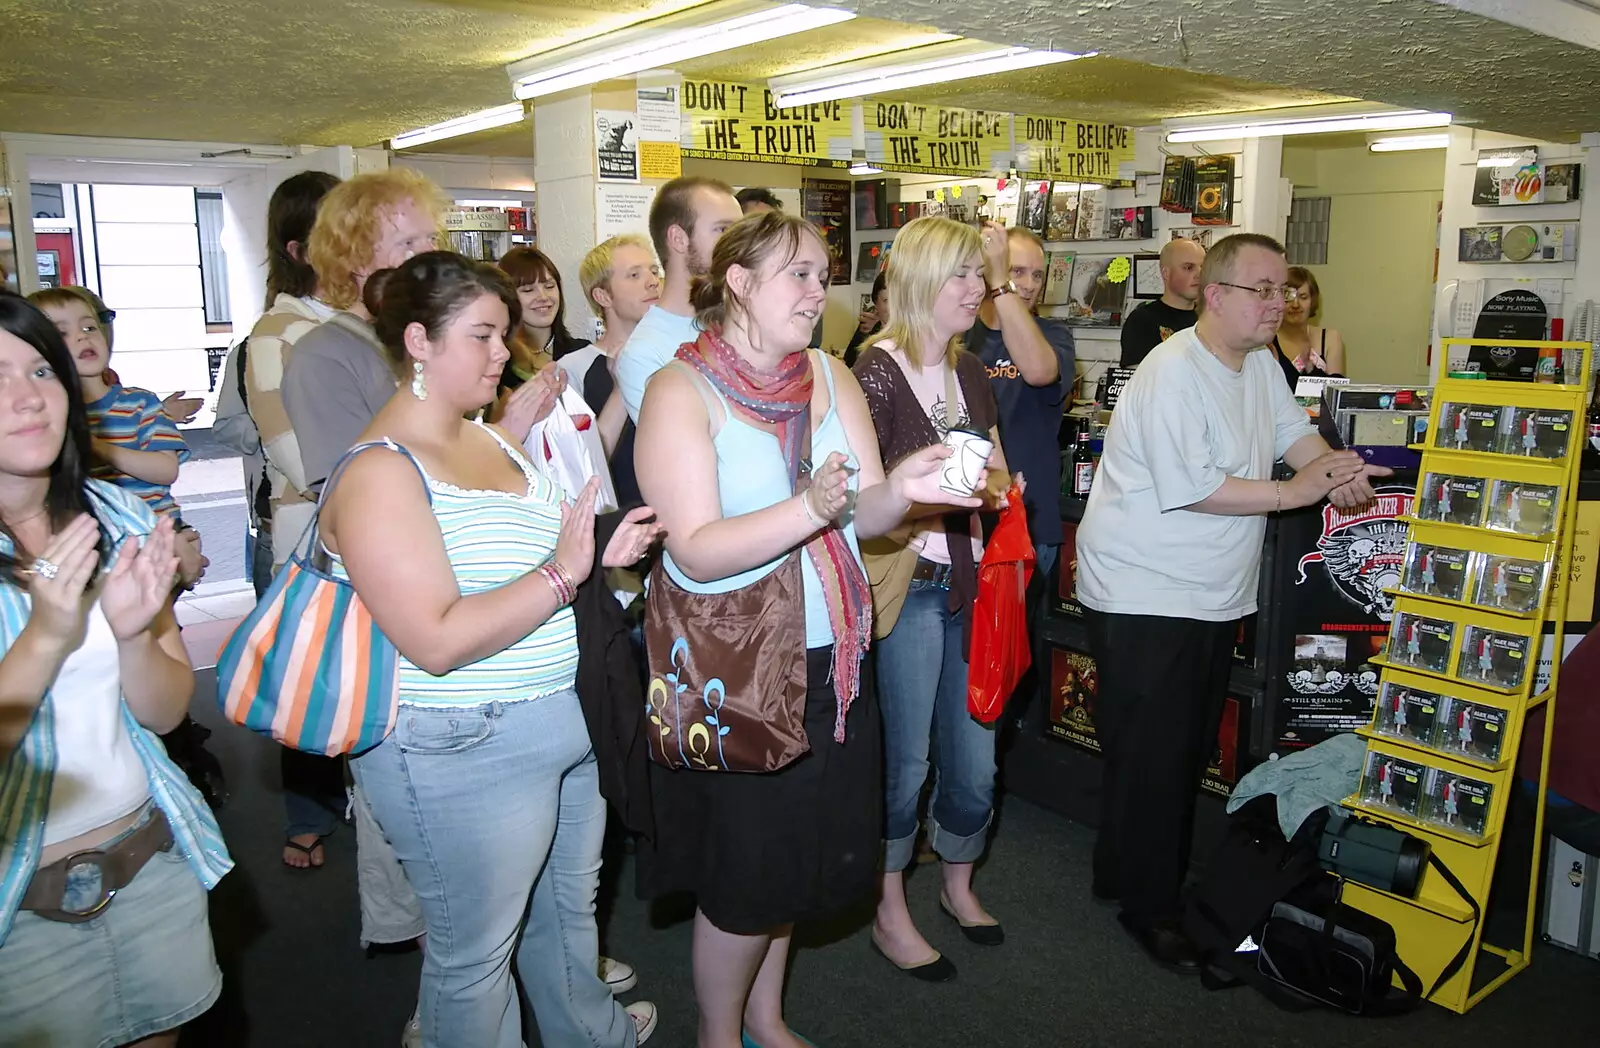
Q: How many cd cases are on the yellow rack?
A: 12